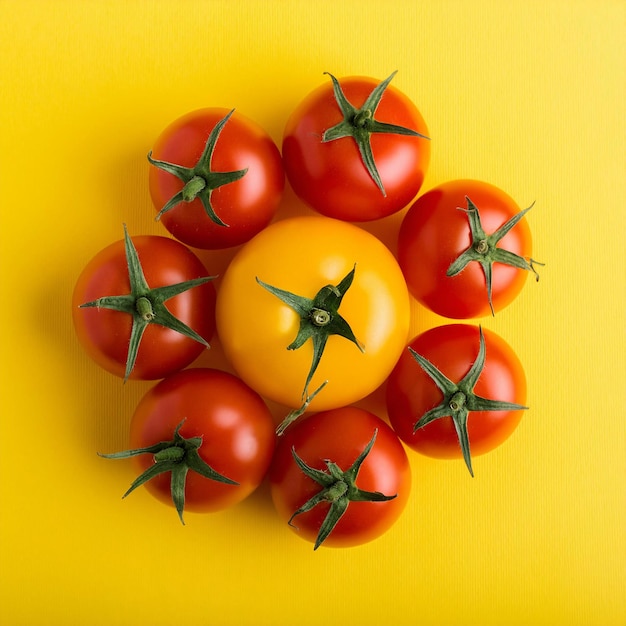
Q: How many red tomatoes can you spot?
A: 7